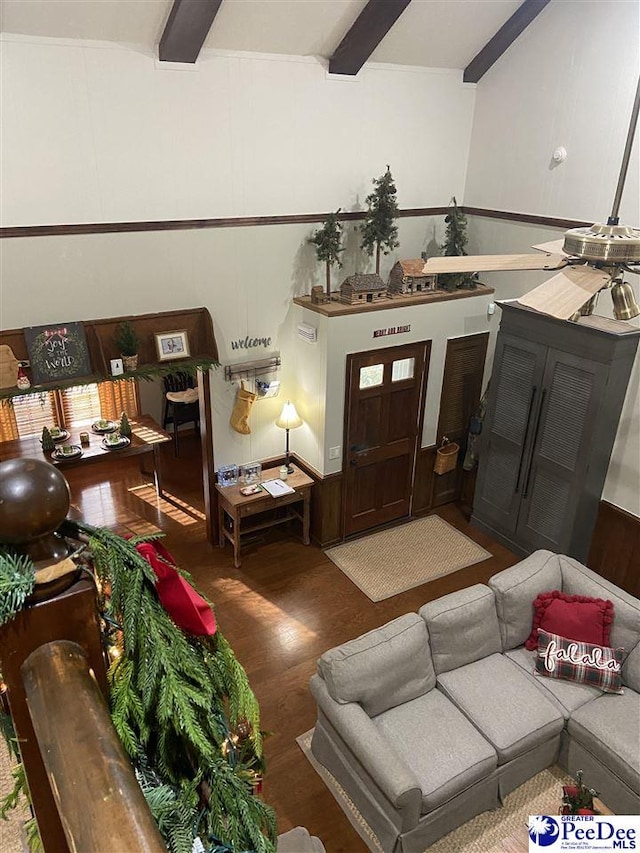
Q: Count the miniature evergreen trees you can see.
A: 6